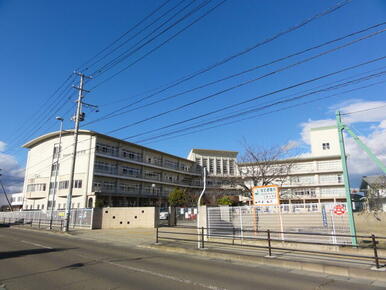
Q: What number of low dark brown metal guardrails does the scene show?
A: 2